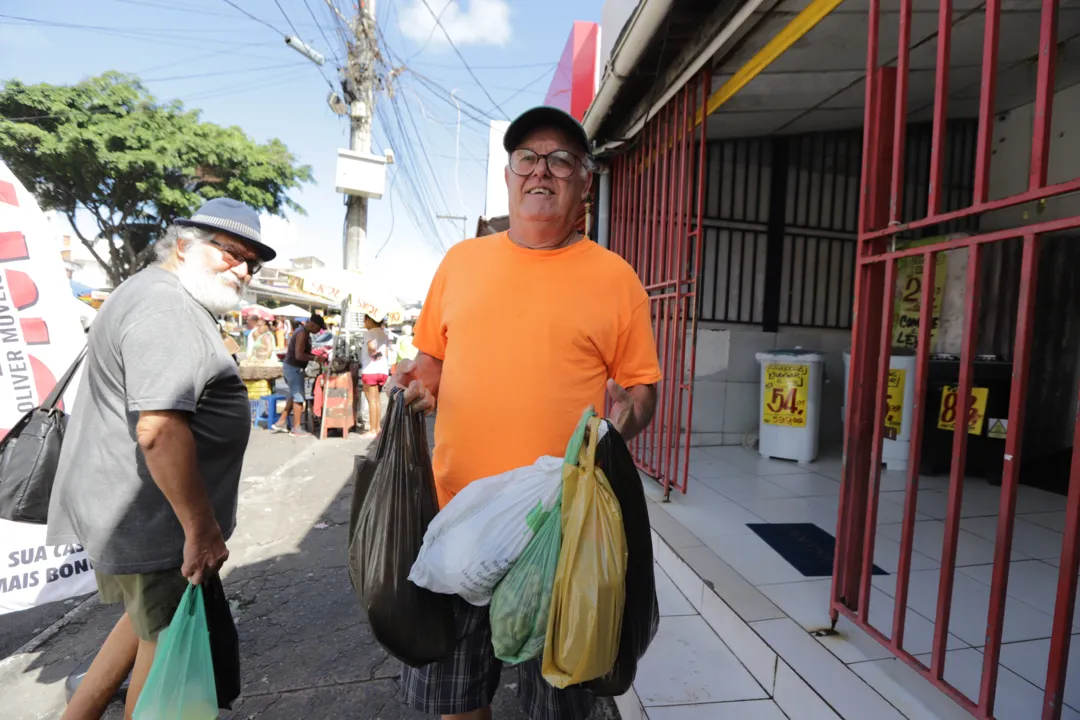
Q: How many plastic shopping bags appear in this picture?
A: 7